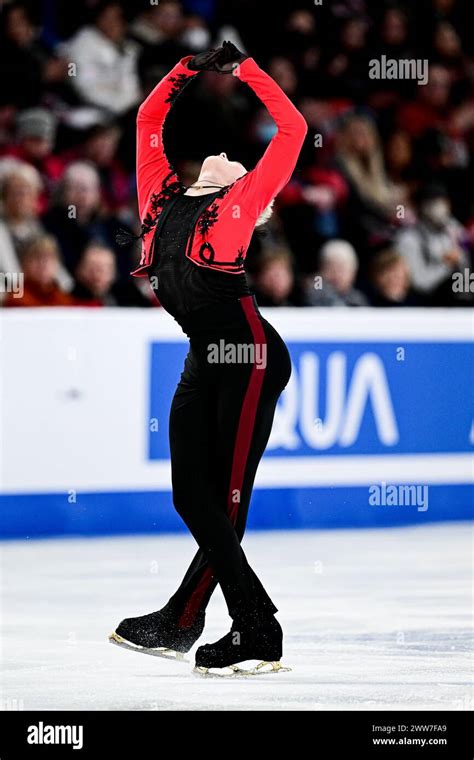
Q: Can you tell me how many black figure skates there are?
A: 2